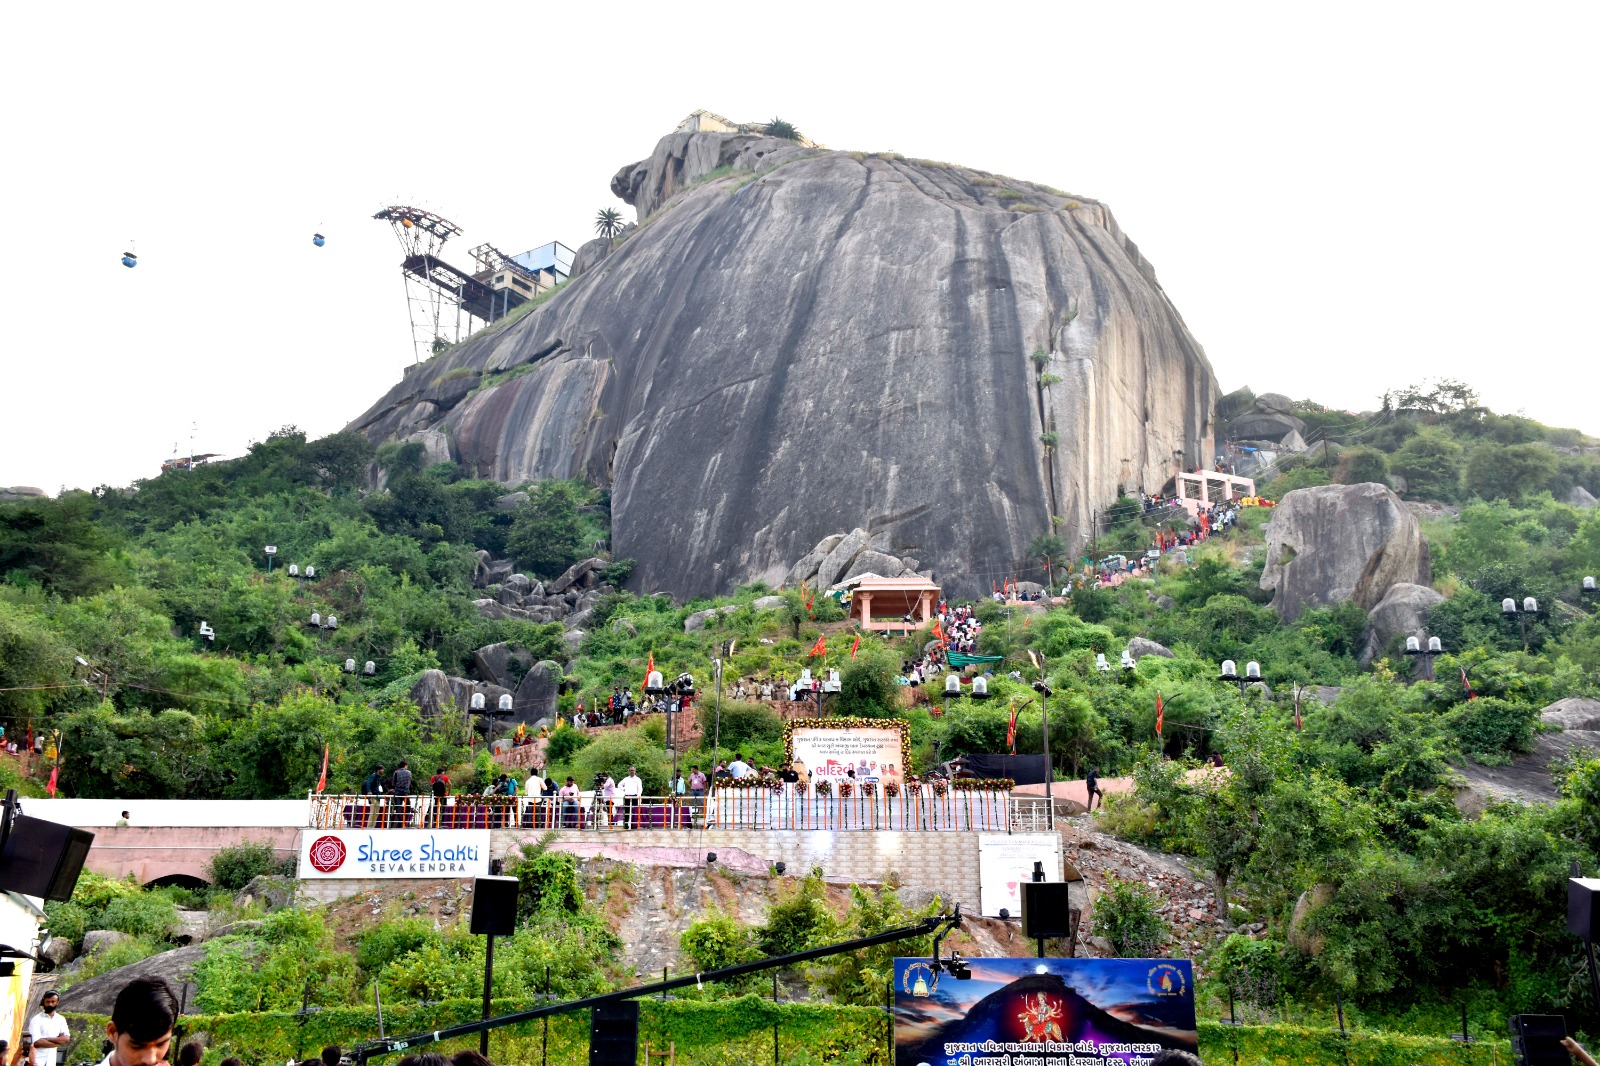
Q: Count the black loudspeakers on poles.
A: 4